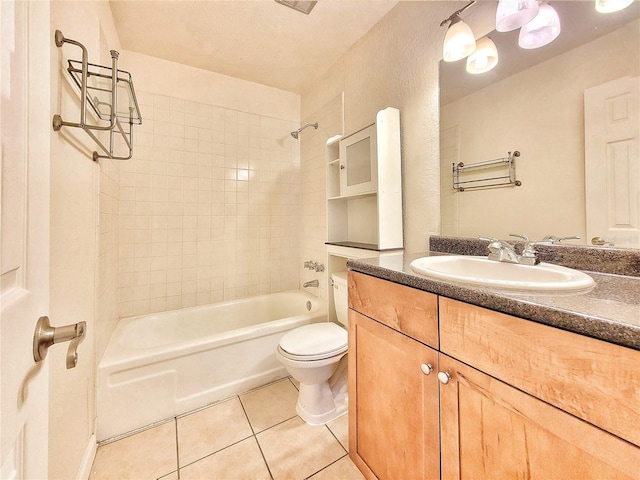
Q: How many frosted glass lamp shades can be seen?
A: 5